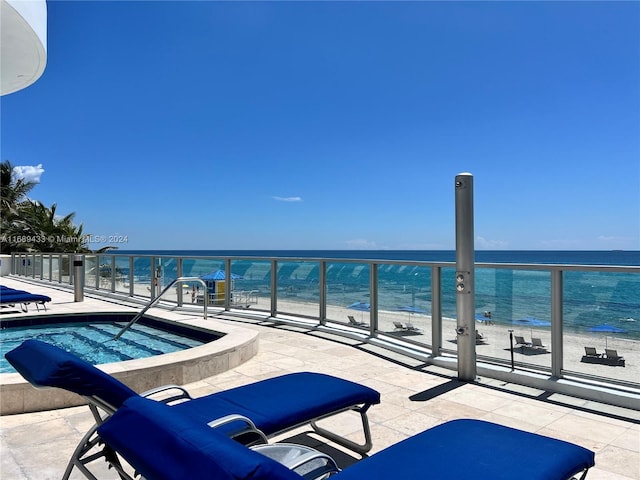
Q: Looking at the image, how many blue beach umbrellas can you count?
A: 5